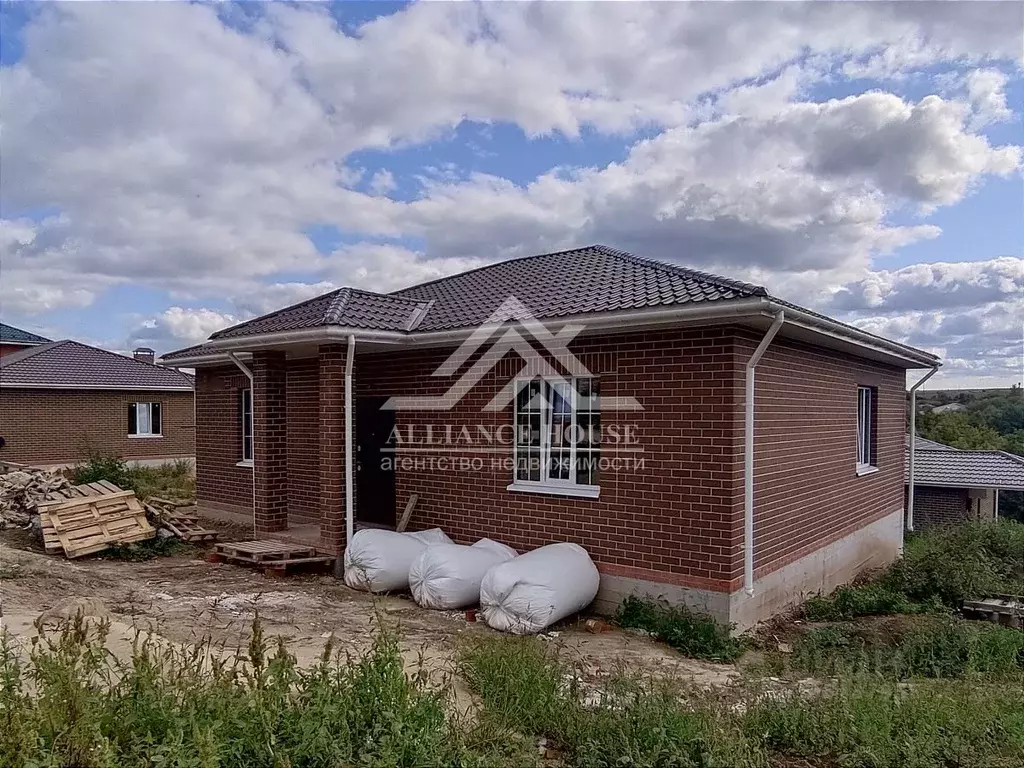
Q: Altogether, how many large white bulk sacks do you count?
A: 3